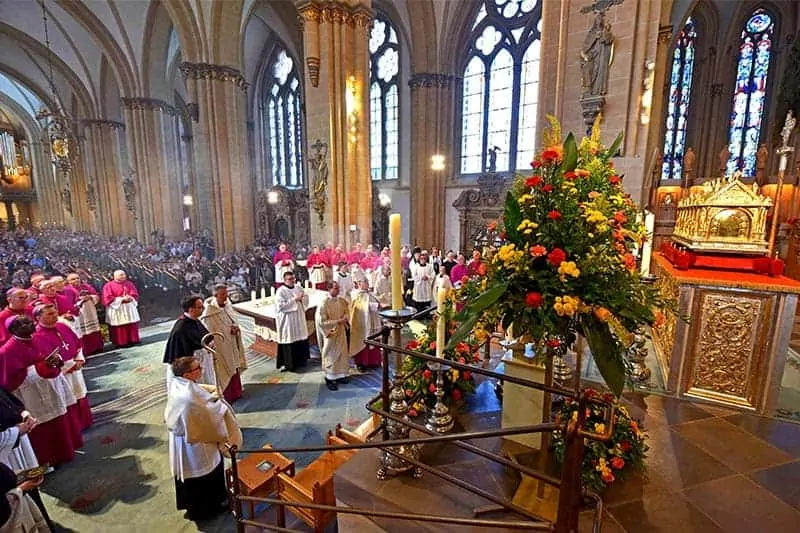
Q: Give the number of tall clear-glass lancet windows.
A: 3